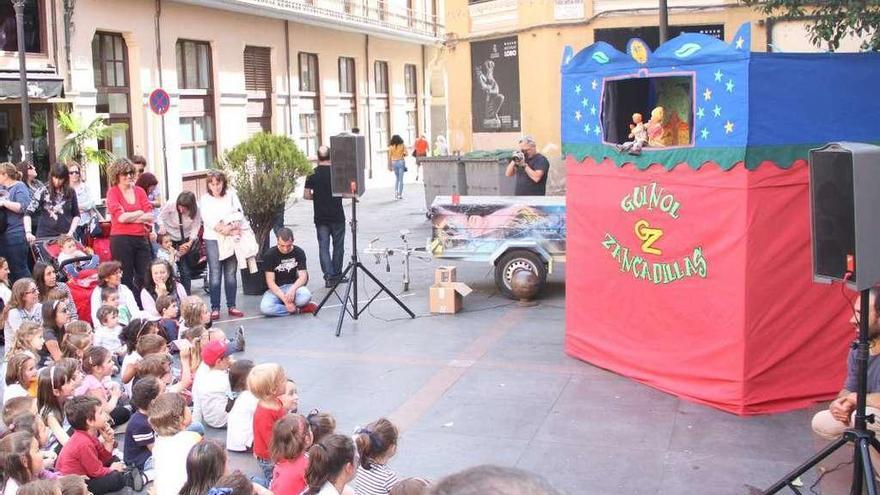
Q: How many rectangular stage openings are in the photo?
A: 1